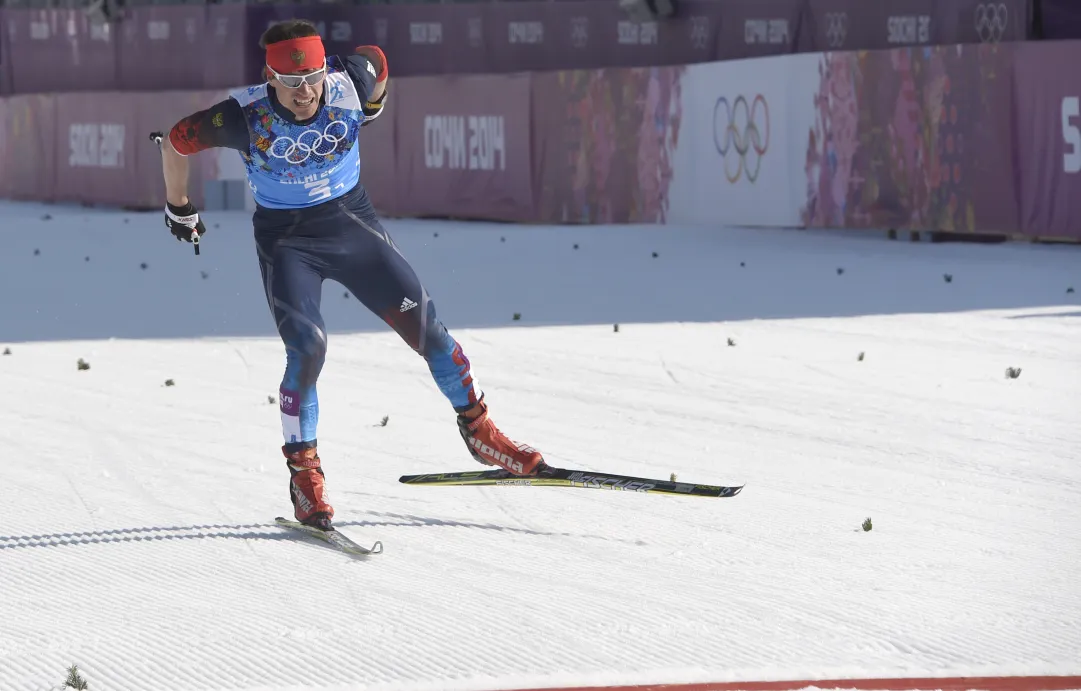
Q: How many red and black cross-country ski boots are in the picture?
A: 2